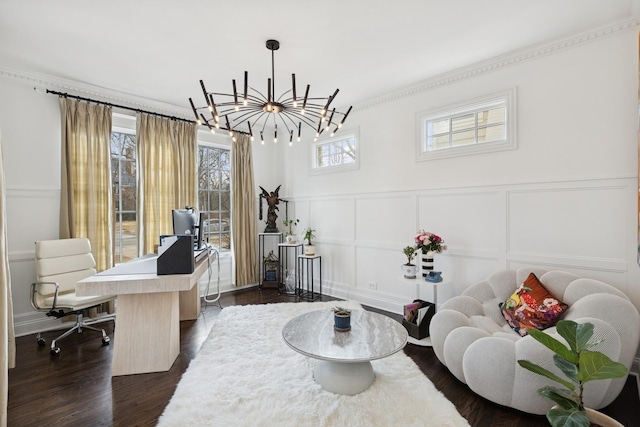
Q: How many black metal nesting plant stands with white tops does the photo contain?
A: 3